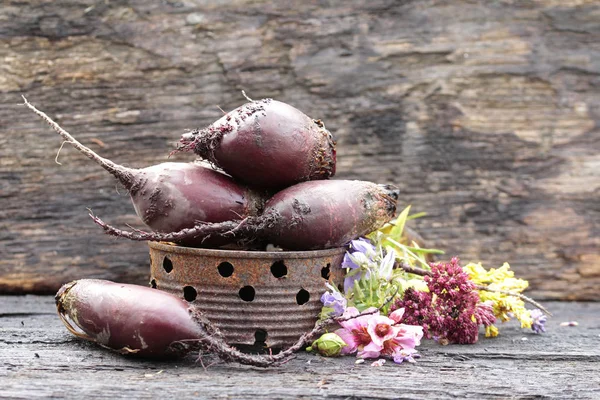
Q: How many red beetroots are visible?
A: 4